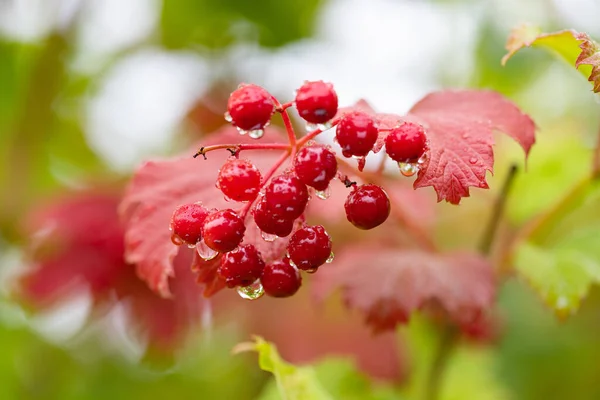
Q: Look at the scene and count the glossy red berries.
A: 14